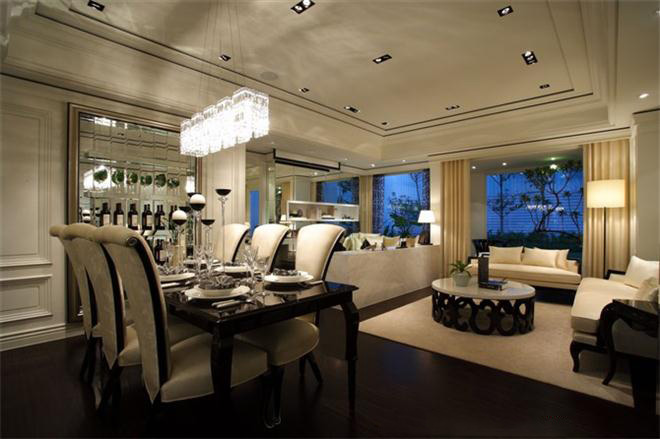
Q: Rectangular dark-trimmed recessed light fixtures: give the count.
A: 11